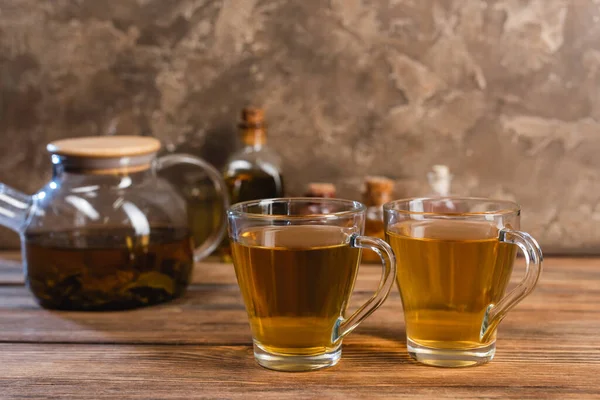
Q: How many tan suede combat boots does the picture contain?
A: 0